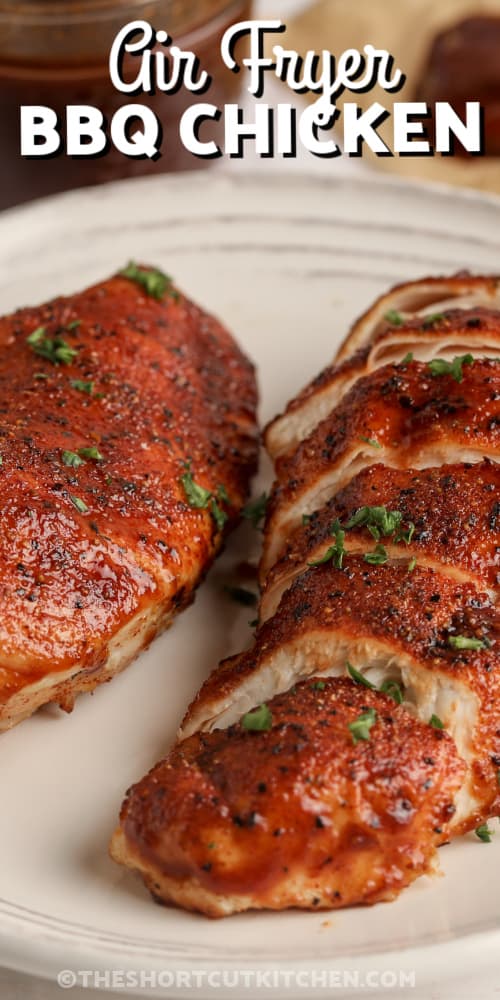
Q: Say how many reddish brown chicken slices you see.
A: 6